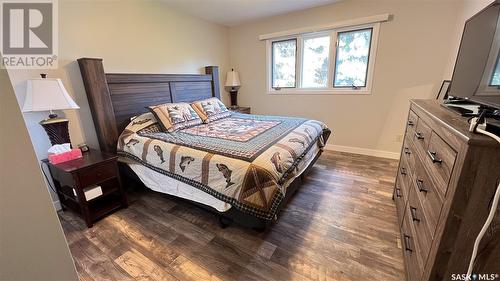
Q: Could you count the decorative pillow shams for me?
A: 2